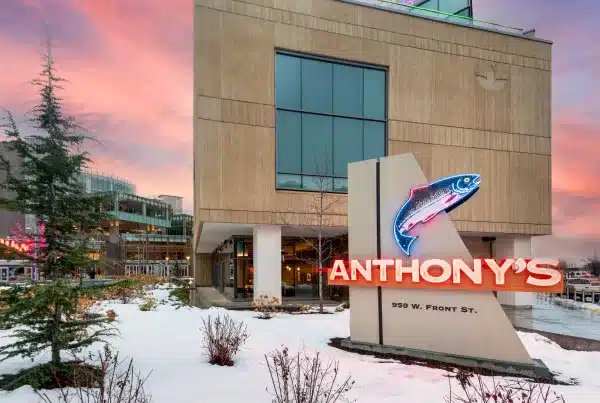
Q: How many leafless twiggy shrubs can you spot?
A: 4